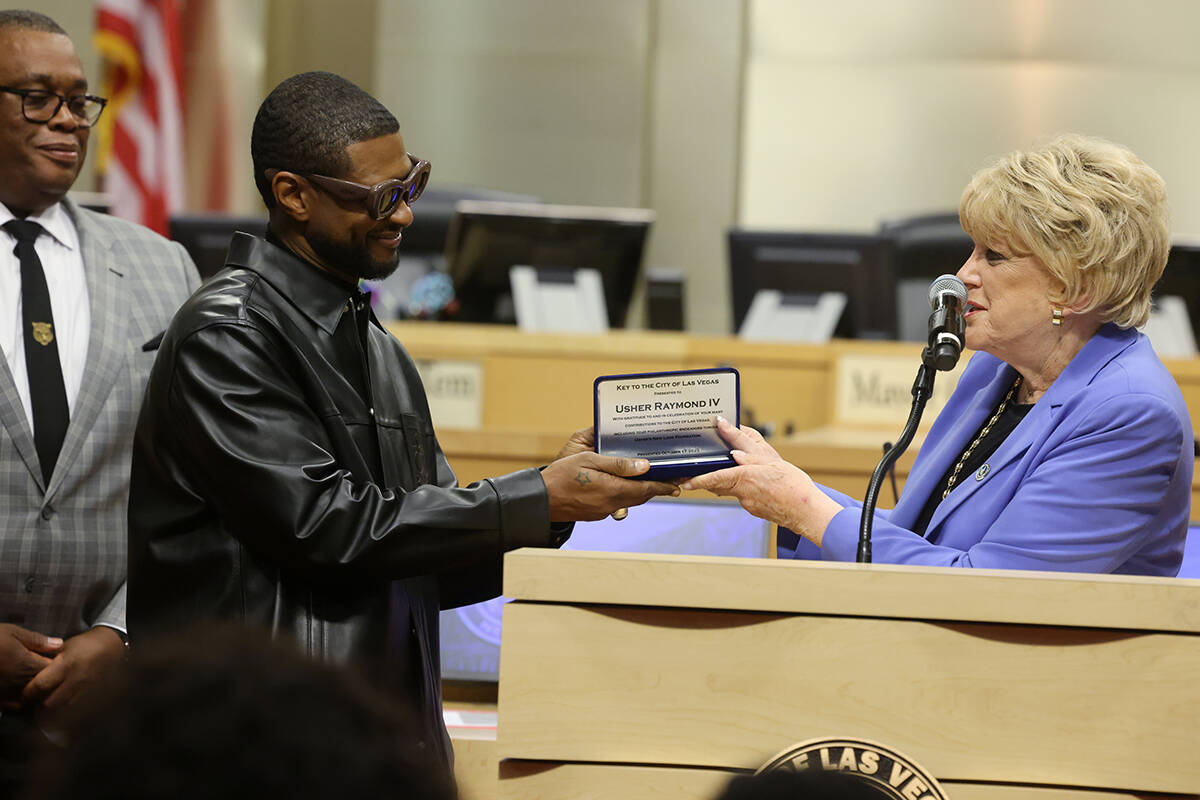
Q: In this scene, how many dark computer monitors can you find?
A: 4